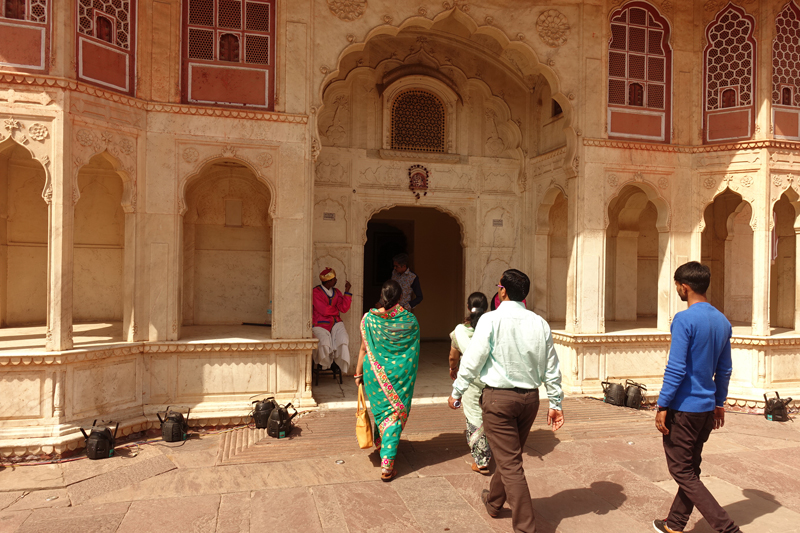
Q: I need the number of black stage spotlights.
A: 7